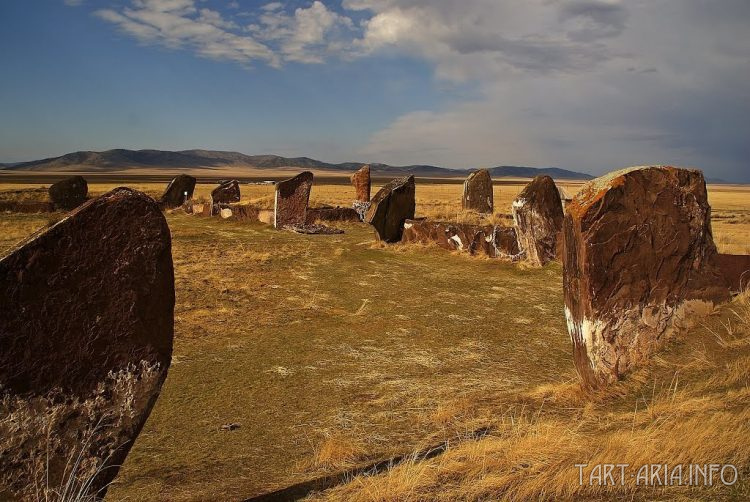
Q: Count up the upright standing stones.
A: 10